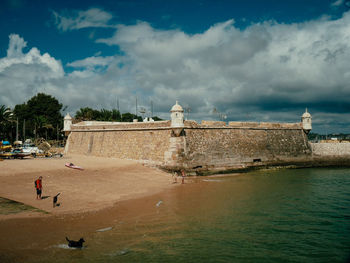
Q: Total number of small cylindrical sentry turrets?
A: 3